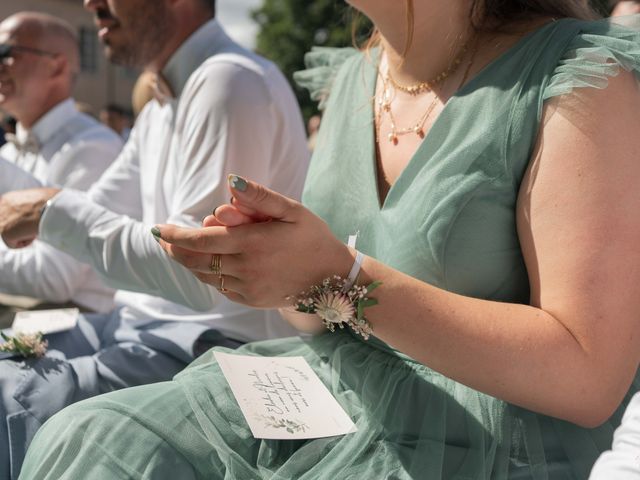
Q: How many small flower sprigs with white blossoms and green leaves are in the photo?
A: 2